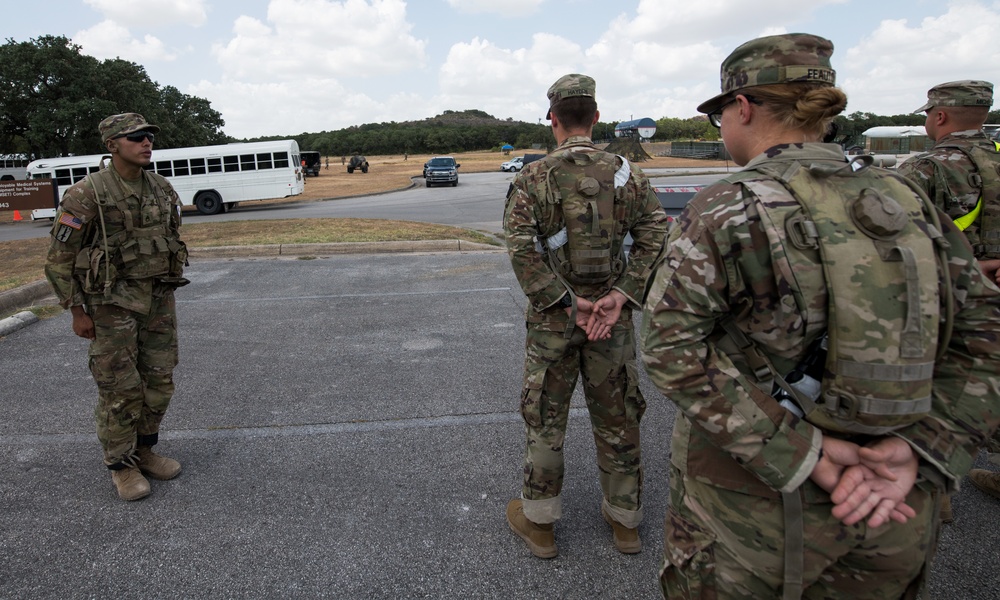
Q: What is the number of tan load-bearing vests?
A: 1